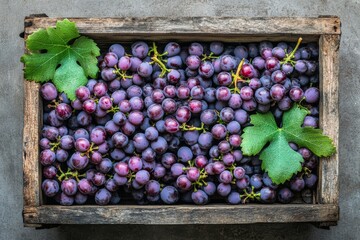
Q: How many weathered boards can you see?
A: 4